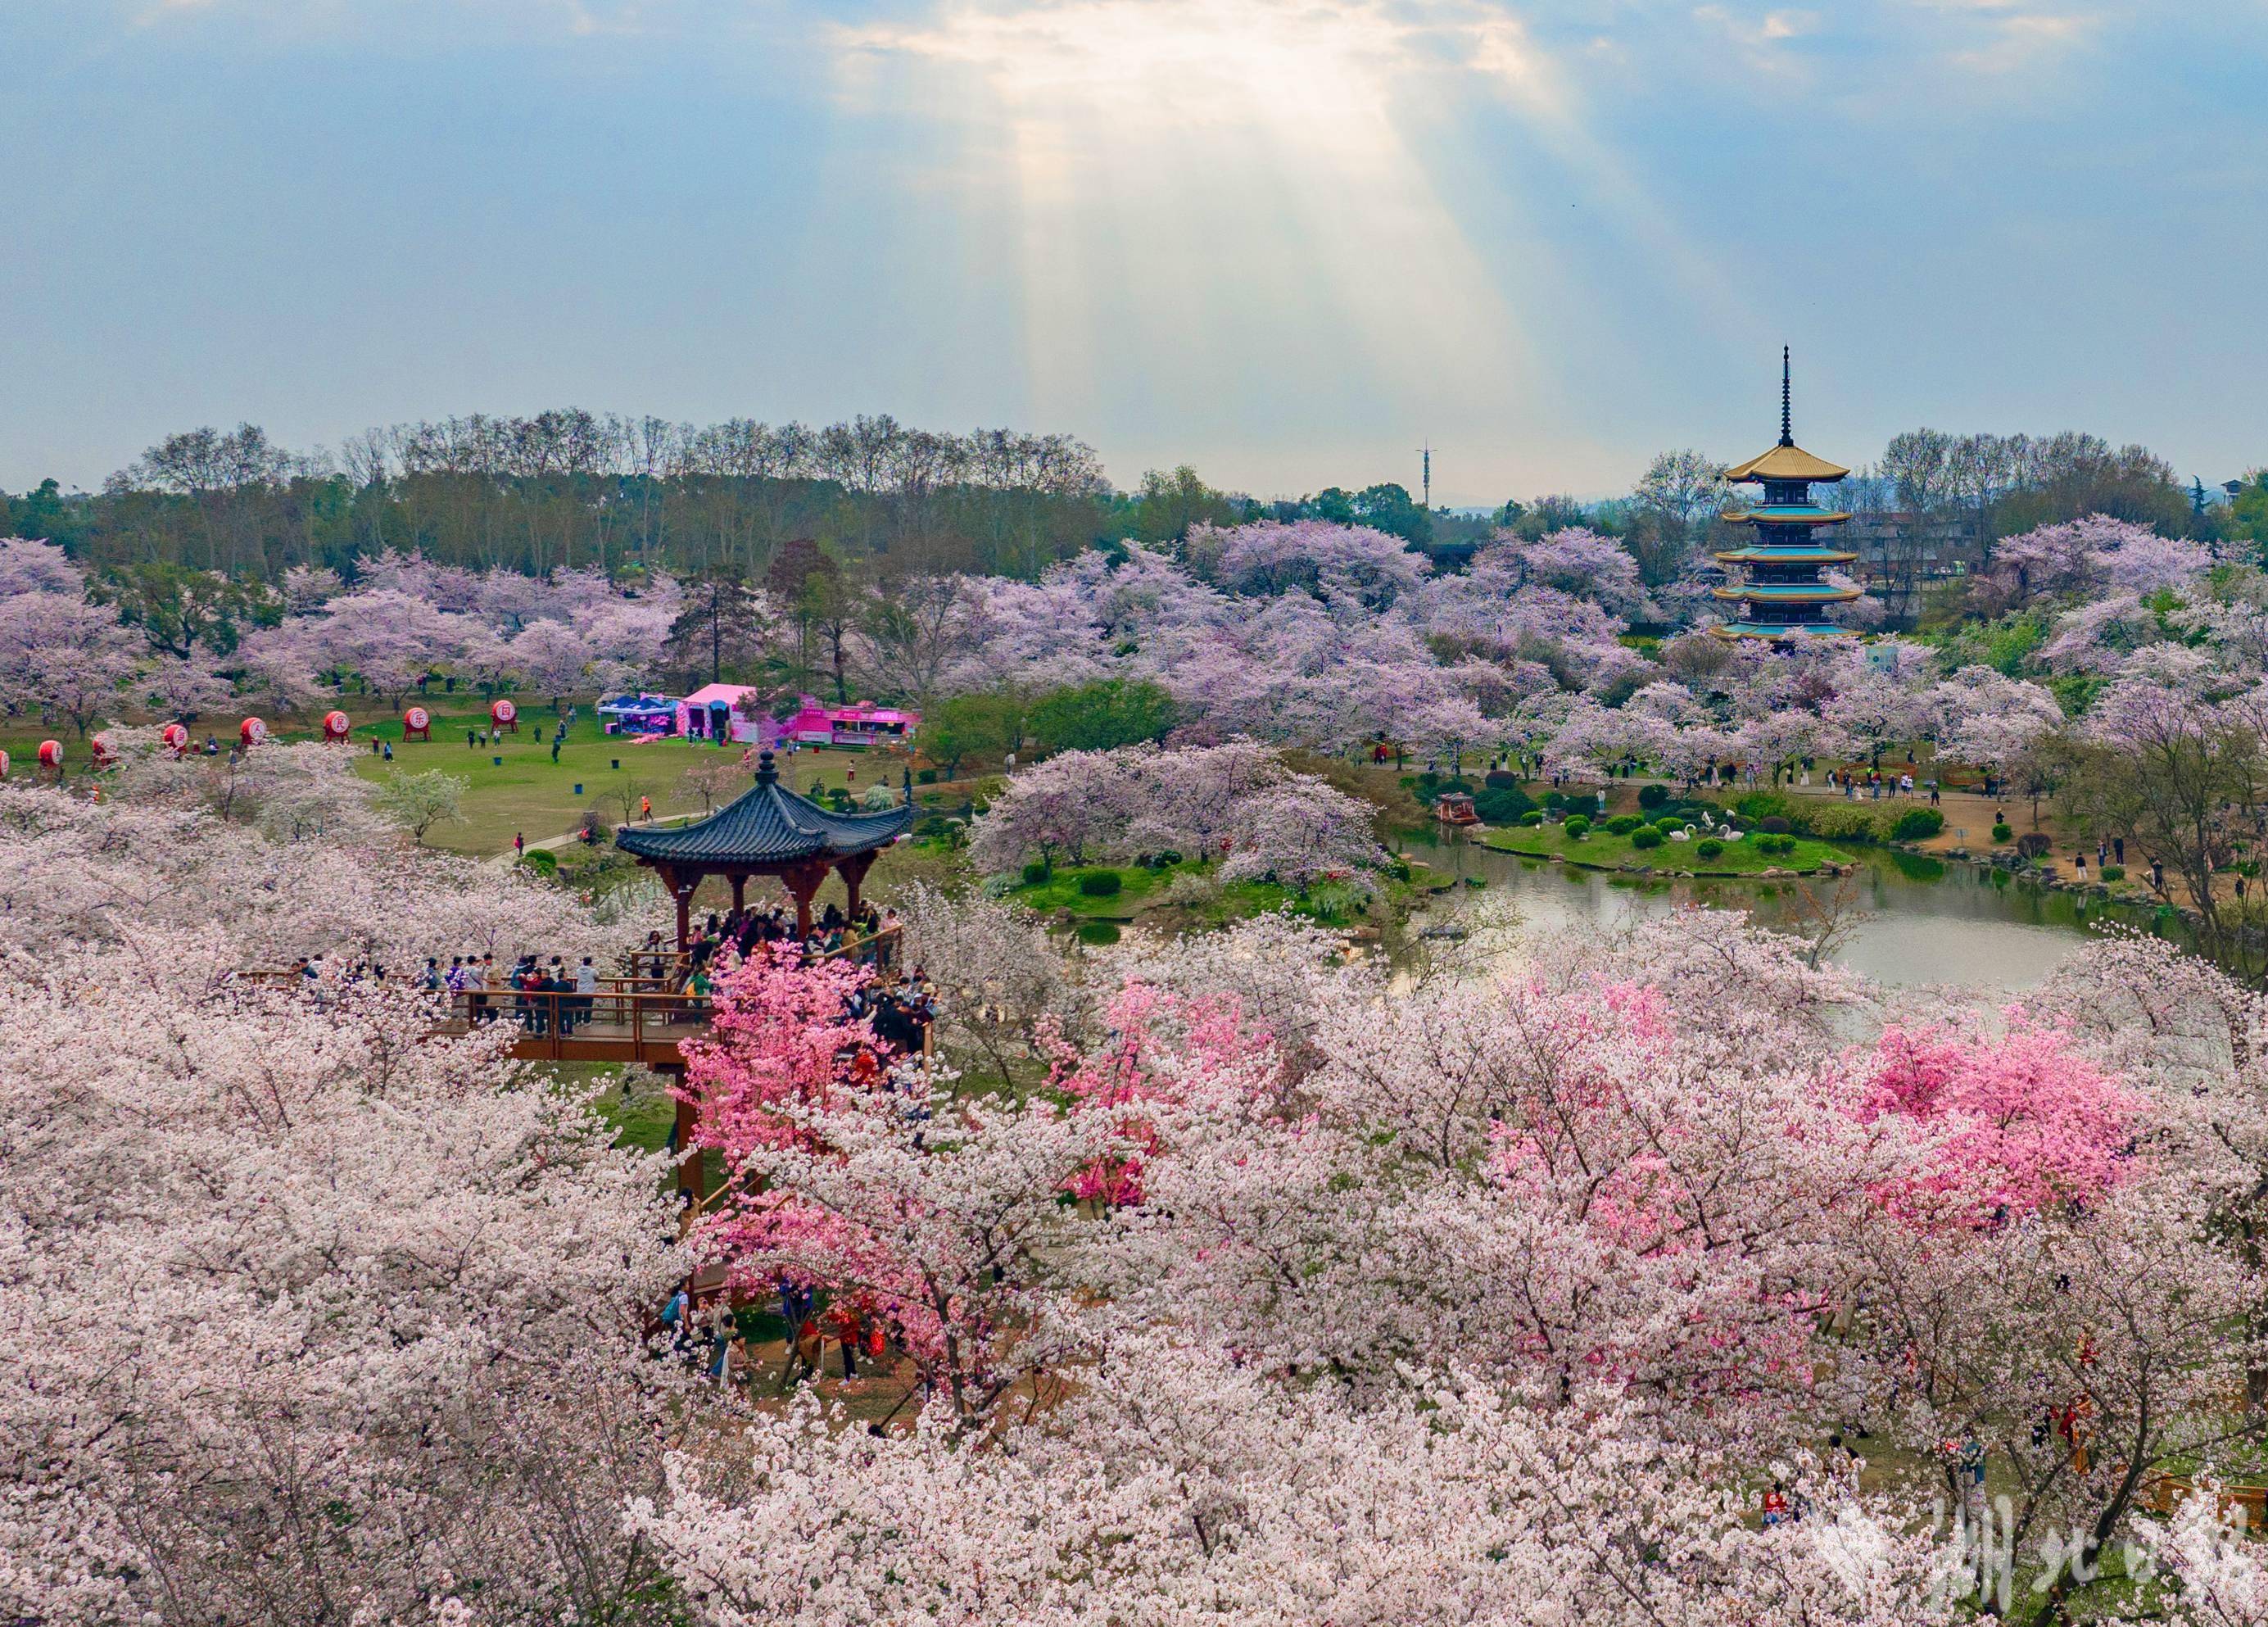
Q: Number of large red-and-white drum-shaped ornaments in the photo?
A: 8